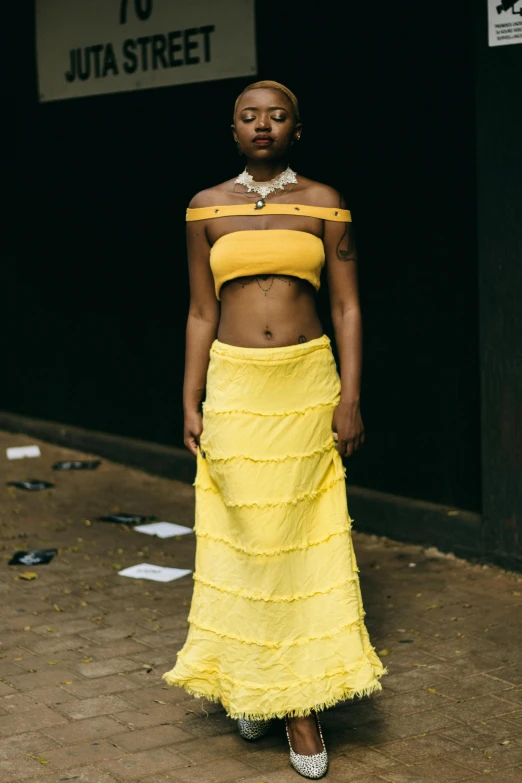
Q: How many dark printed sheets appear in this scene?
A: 4